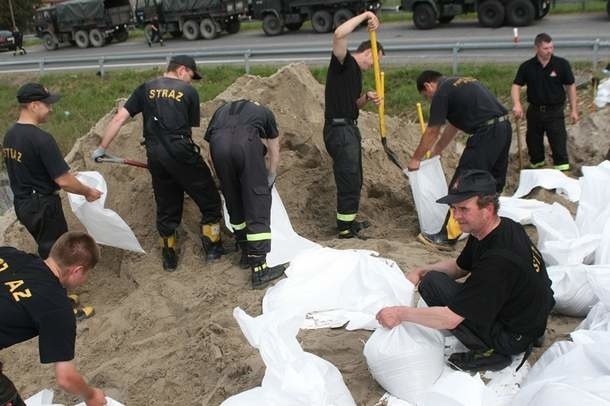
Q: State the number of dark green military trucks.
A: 4